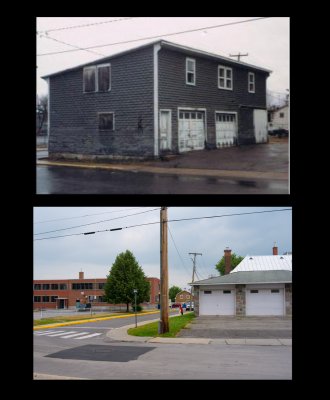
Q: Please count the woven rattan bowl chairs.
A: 0